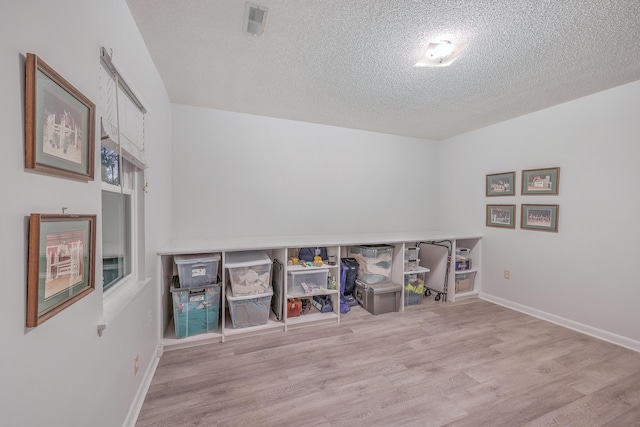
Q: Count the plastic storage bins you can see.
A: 12